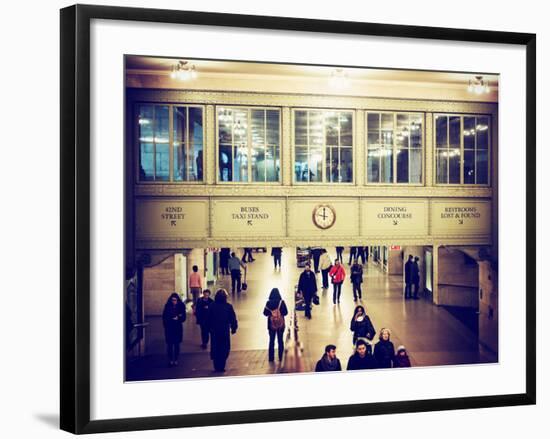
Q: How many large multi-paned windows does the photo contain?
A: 5